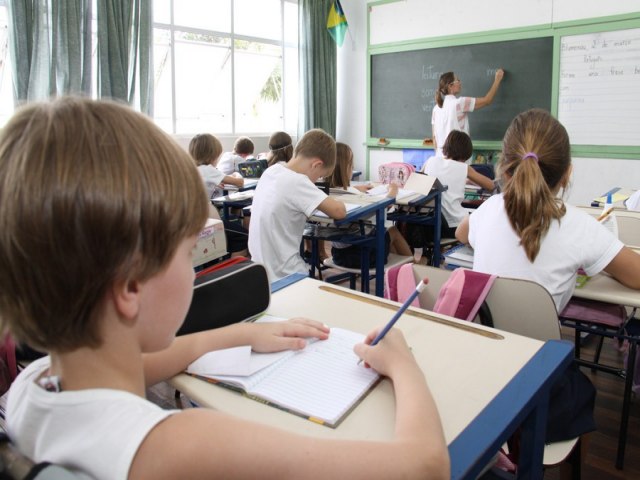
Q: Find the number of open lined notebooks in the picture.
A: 1